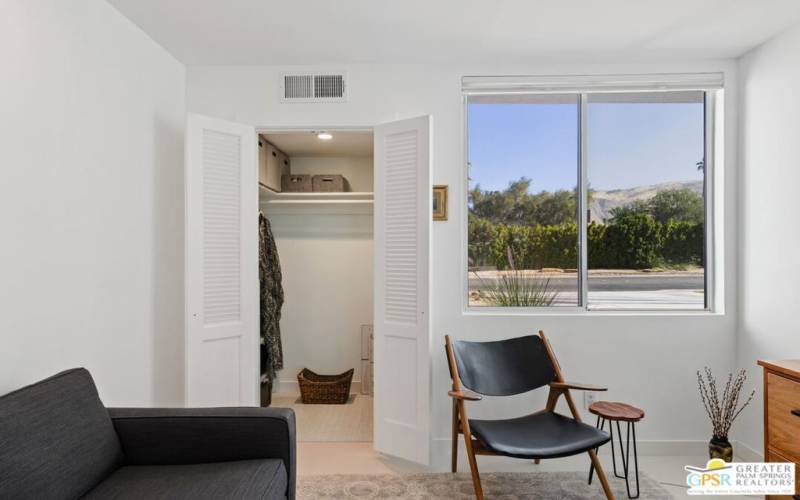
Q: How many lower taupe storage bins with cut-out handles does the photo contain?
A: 2